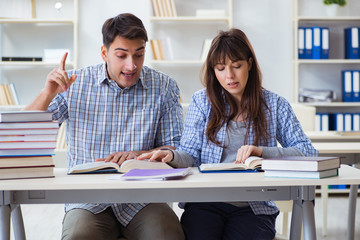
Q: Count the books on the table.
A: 12